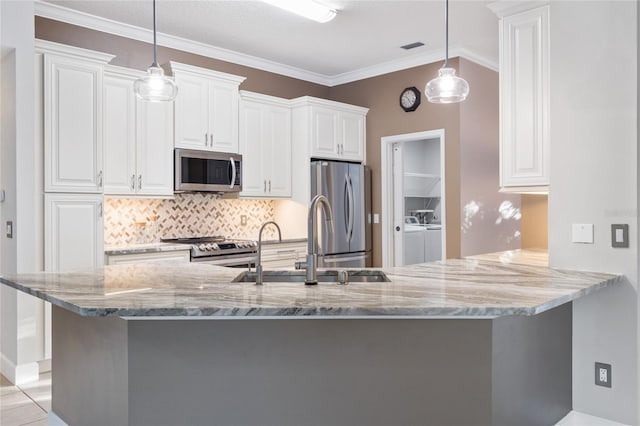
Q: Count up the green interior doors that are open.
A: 0